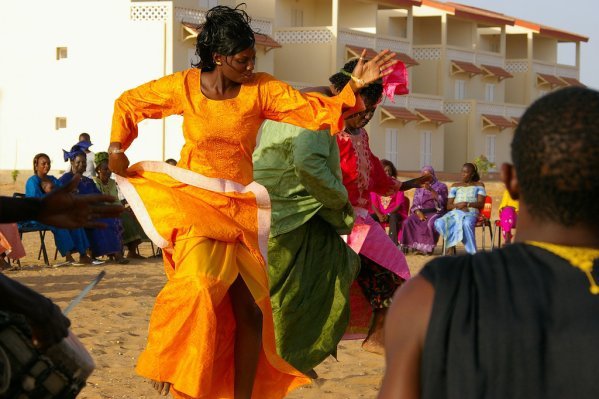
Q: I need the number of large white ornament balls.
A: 0